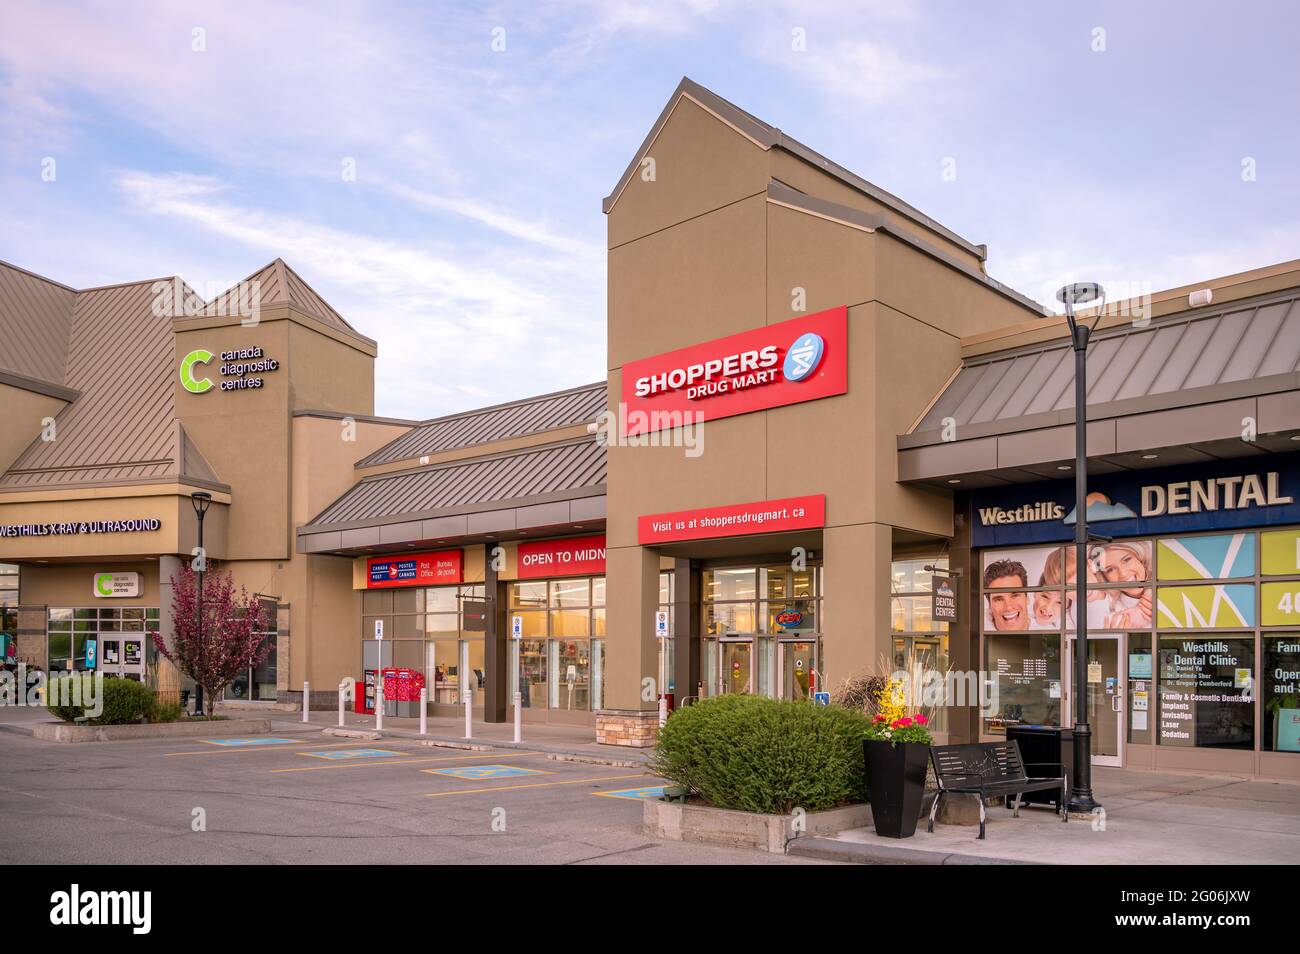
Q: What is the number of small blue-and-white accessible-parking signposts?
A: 3